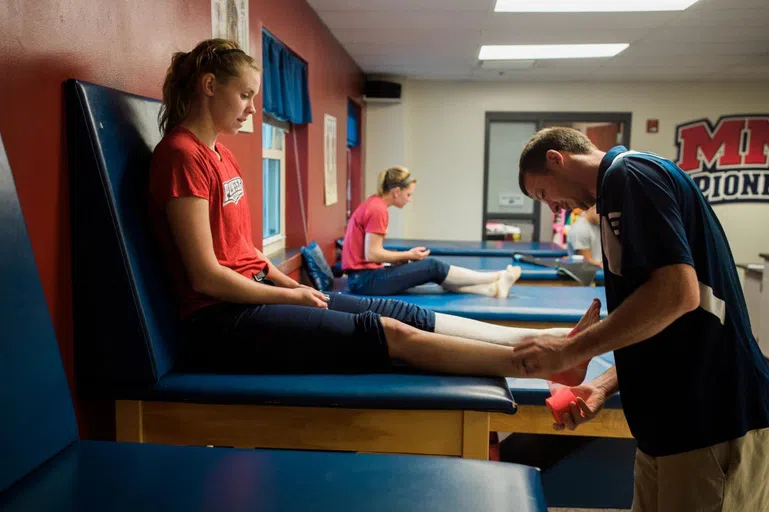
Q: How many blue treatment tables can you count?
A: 6